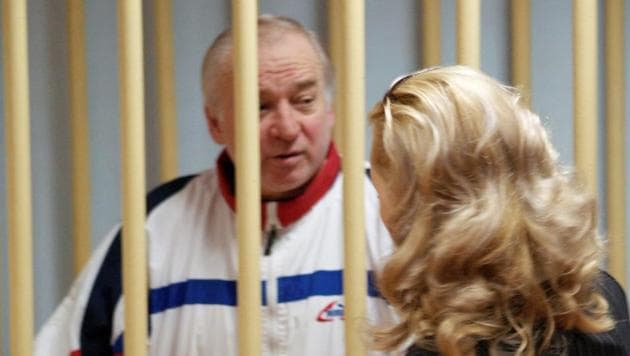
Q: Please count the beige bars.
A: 12